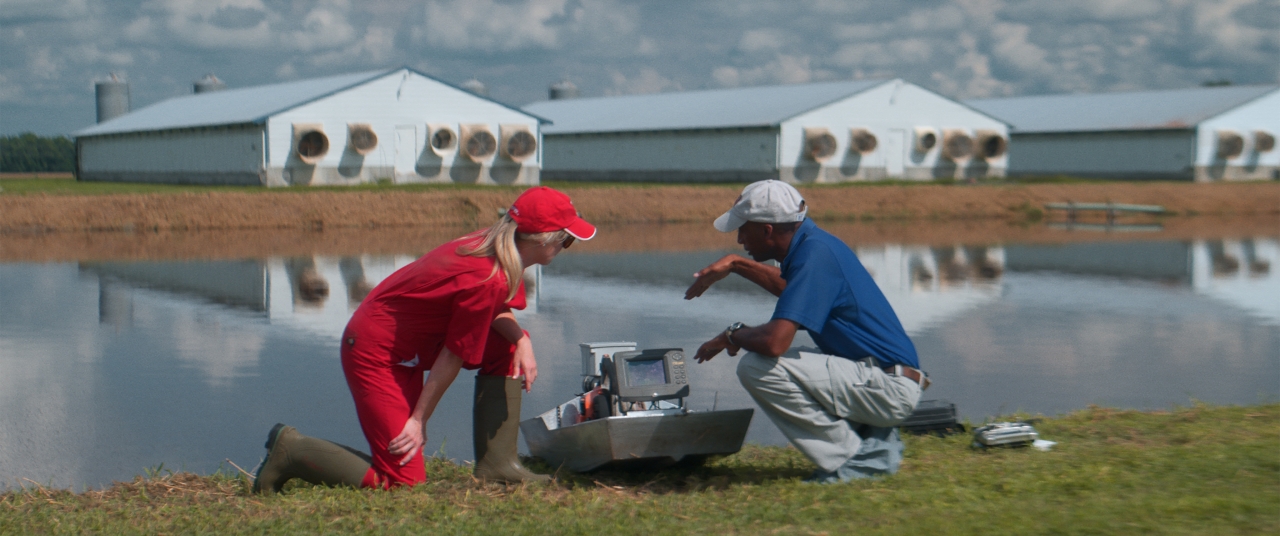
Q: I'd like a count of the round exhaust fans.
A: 12